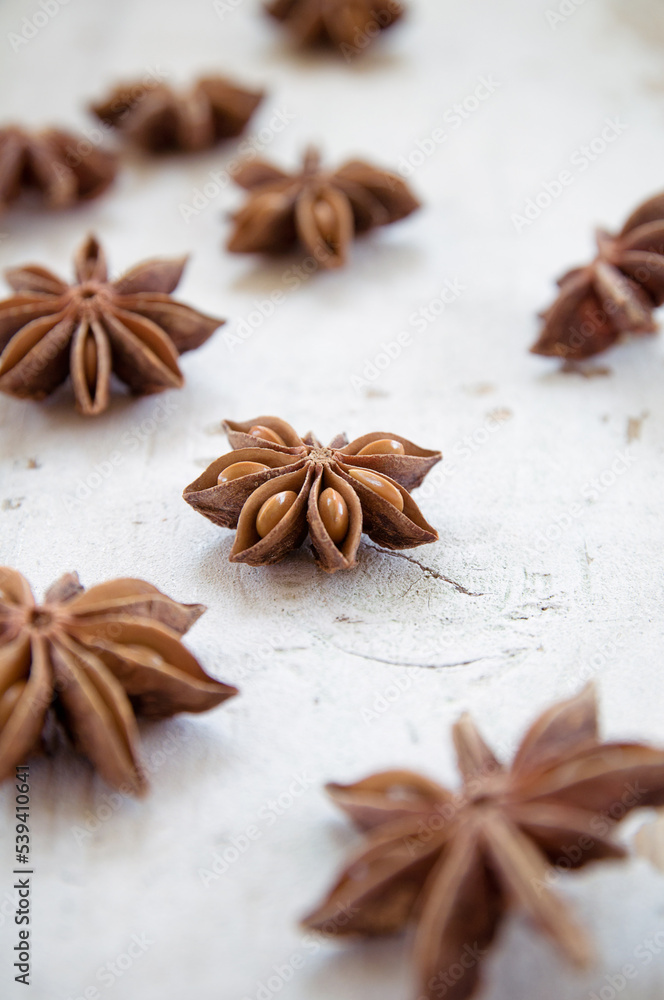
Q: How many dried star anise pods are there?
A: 9